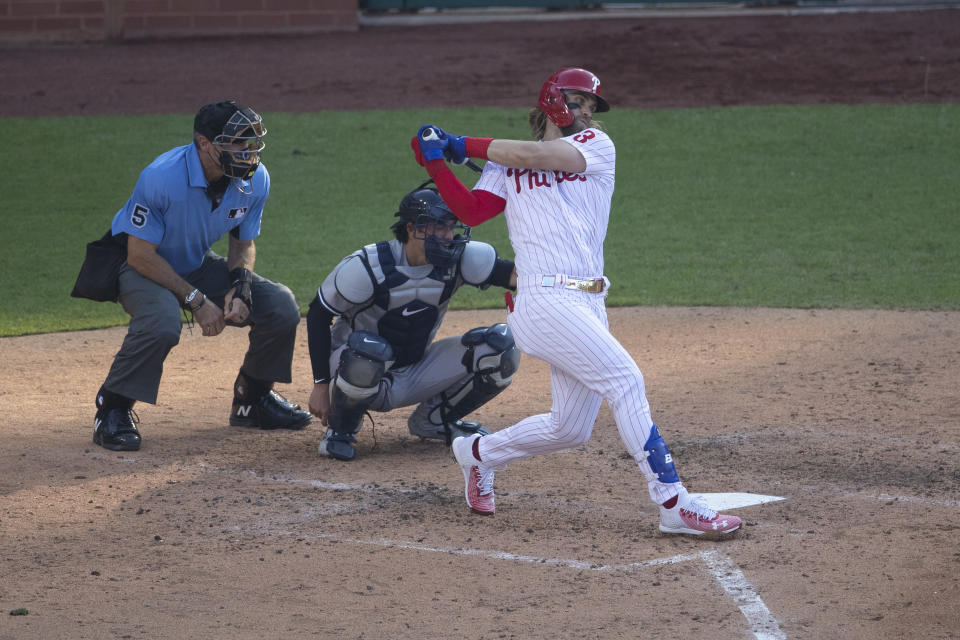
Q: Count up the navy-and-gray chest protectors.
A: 1